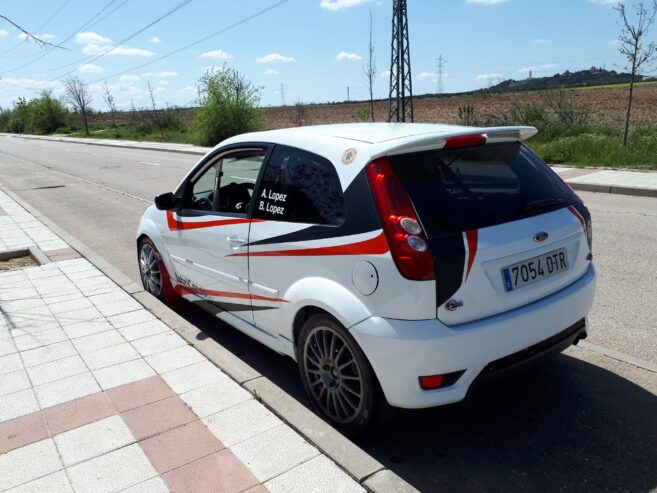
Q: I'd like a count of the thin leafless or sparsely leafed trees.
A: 5